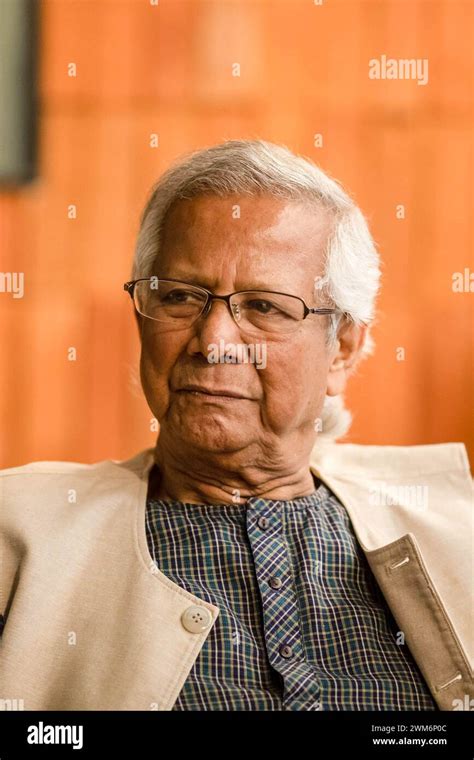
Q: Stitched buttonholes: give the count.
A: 2